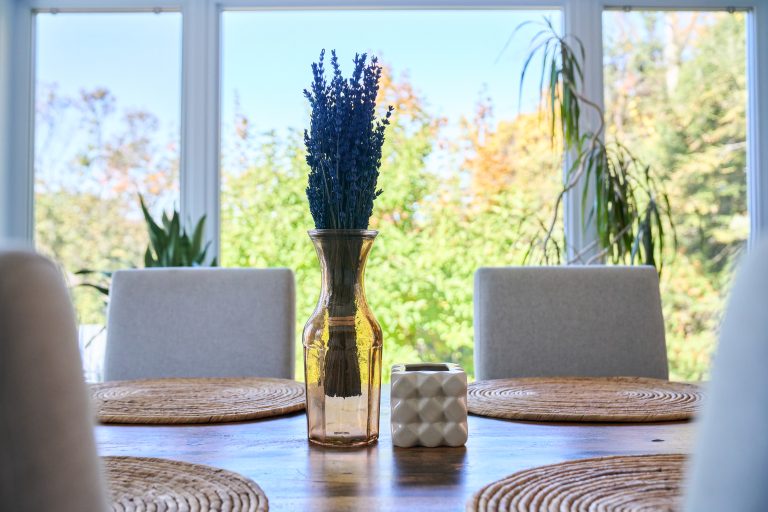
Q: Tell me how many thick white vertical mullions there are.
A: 2